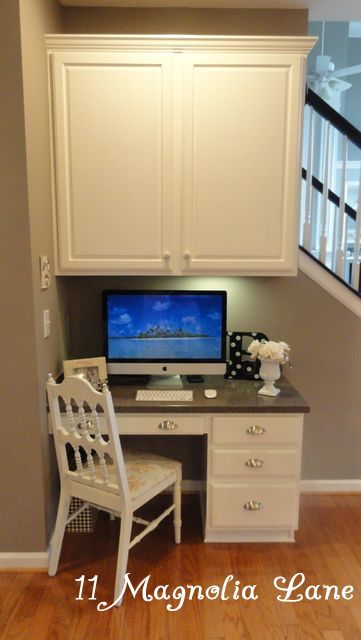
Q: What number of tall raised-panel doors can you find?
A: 2